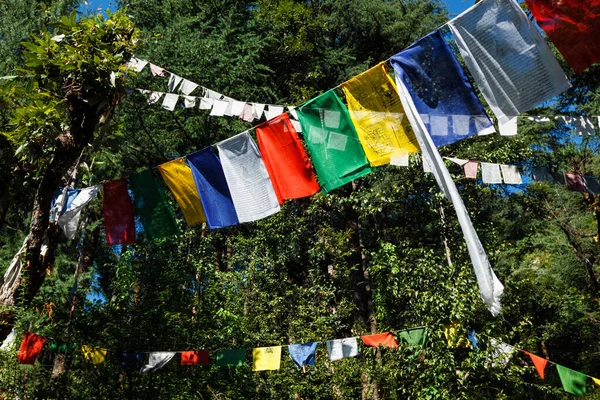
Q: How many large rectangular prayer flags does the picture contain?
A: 11